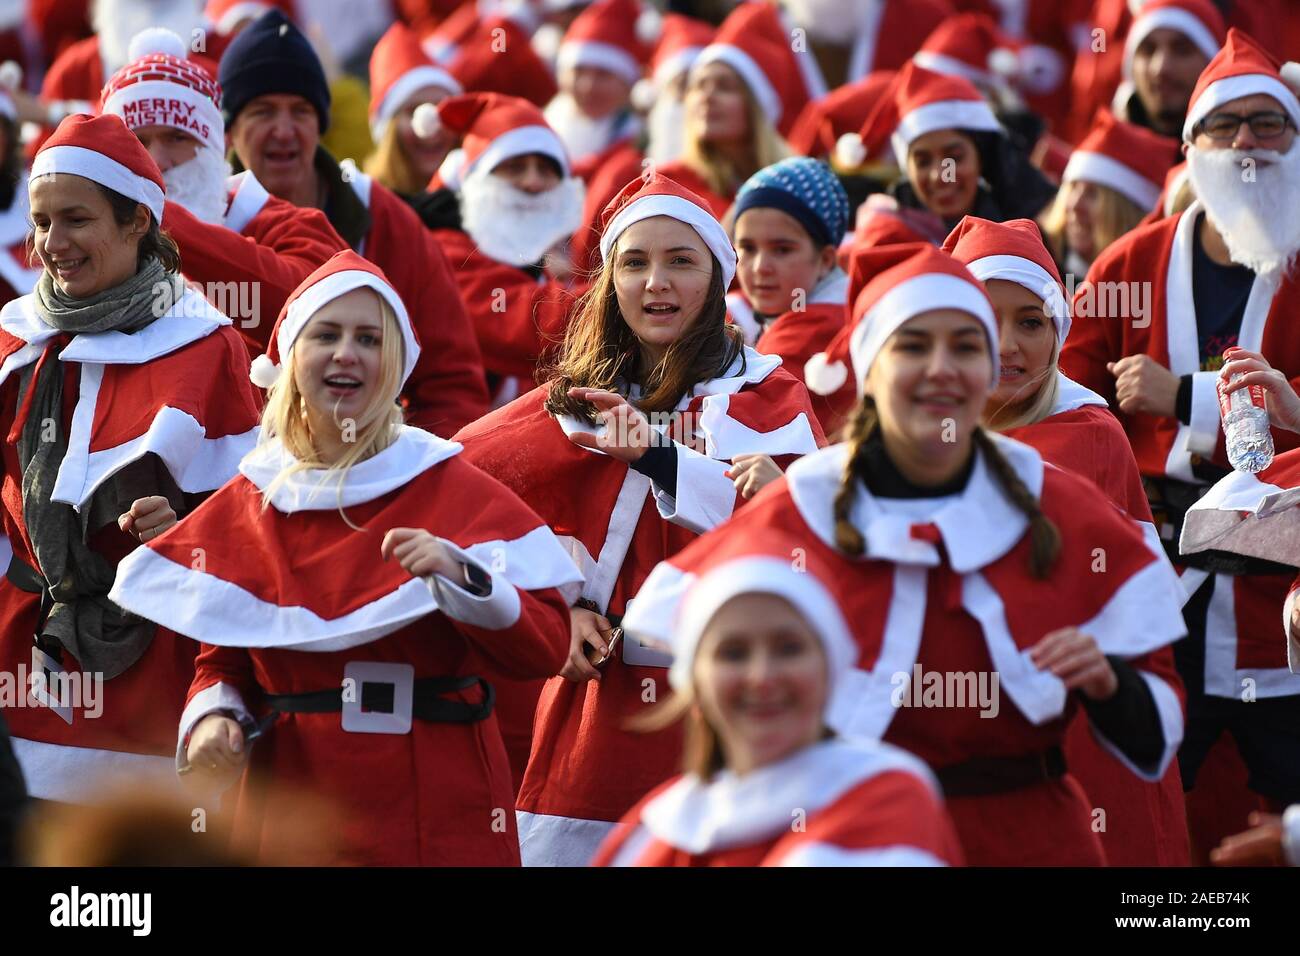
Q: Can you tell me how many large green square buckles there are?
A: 0